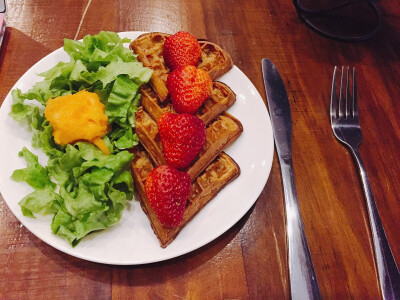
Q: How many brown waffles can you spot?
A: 4